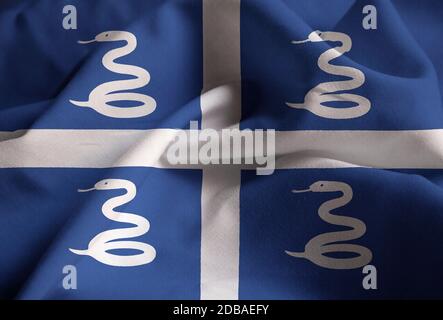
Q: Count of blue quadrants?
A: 4